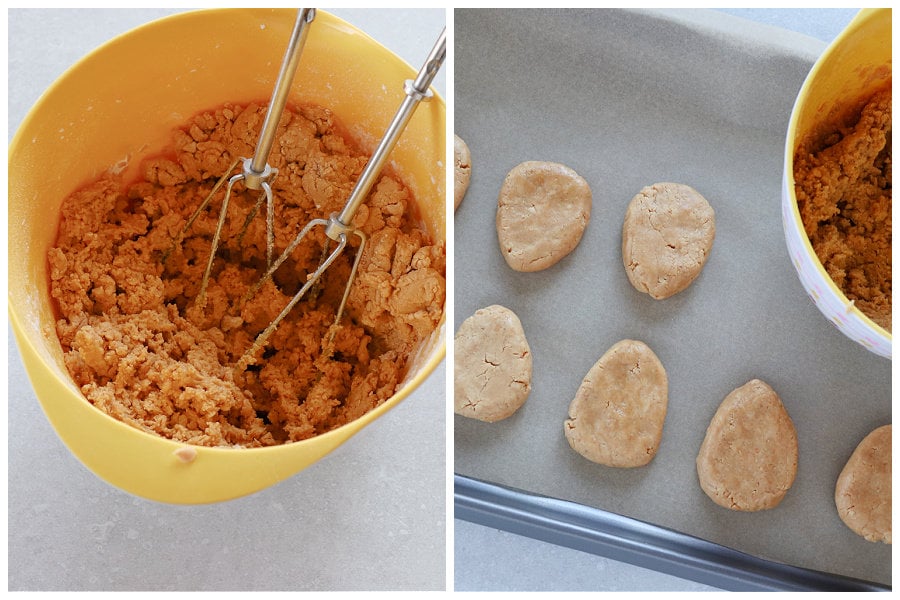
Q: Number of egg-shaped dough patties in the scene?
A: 7